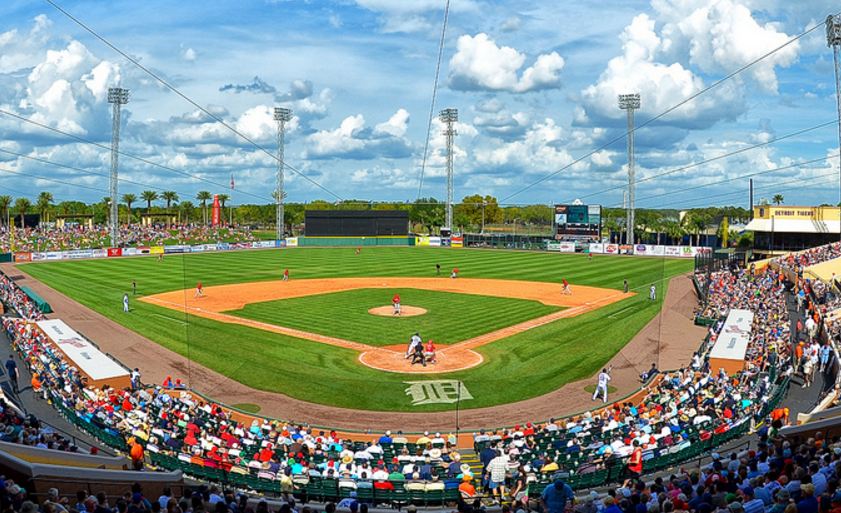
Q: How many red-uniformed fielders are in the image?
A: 9